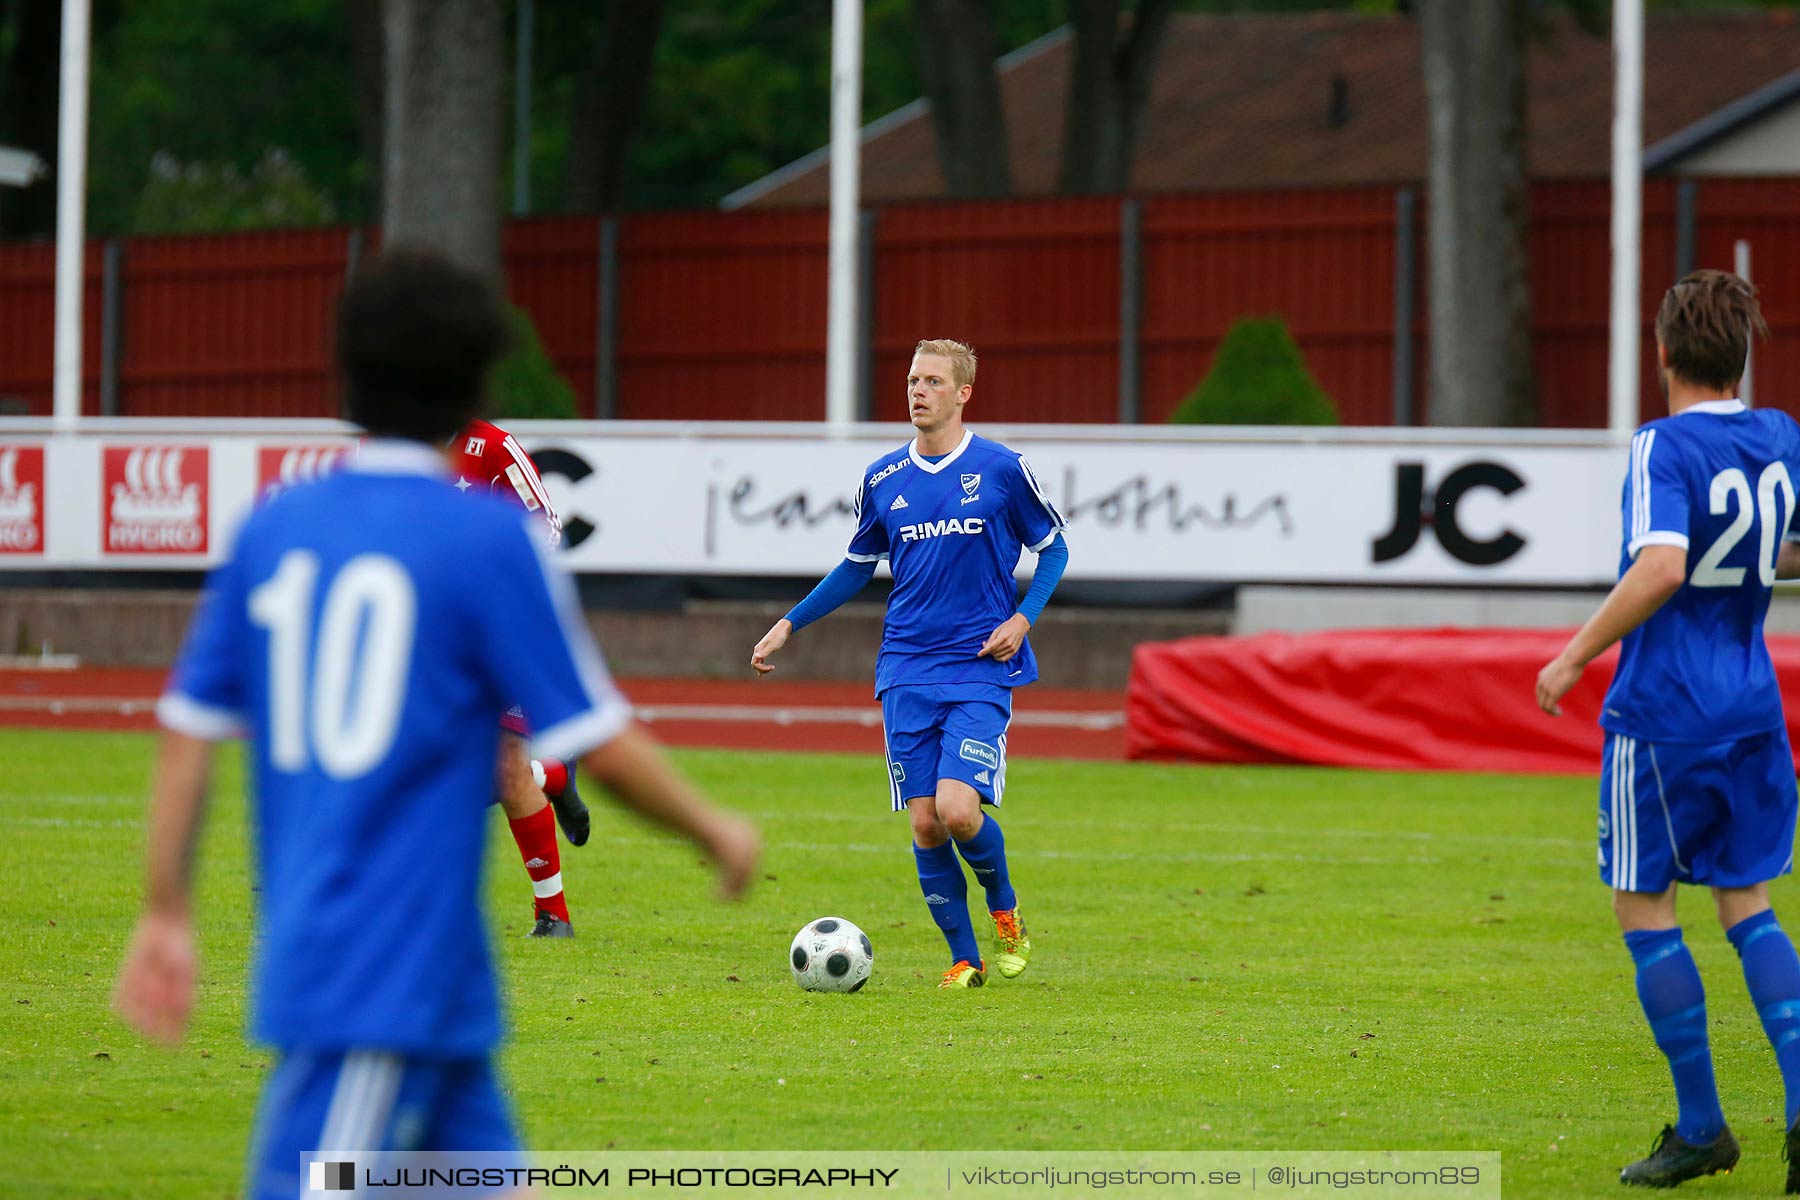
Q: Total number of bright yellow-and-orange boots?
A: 2